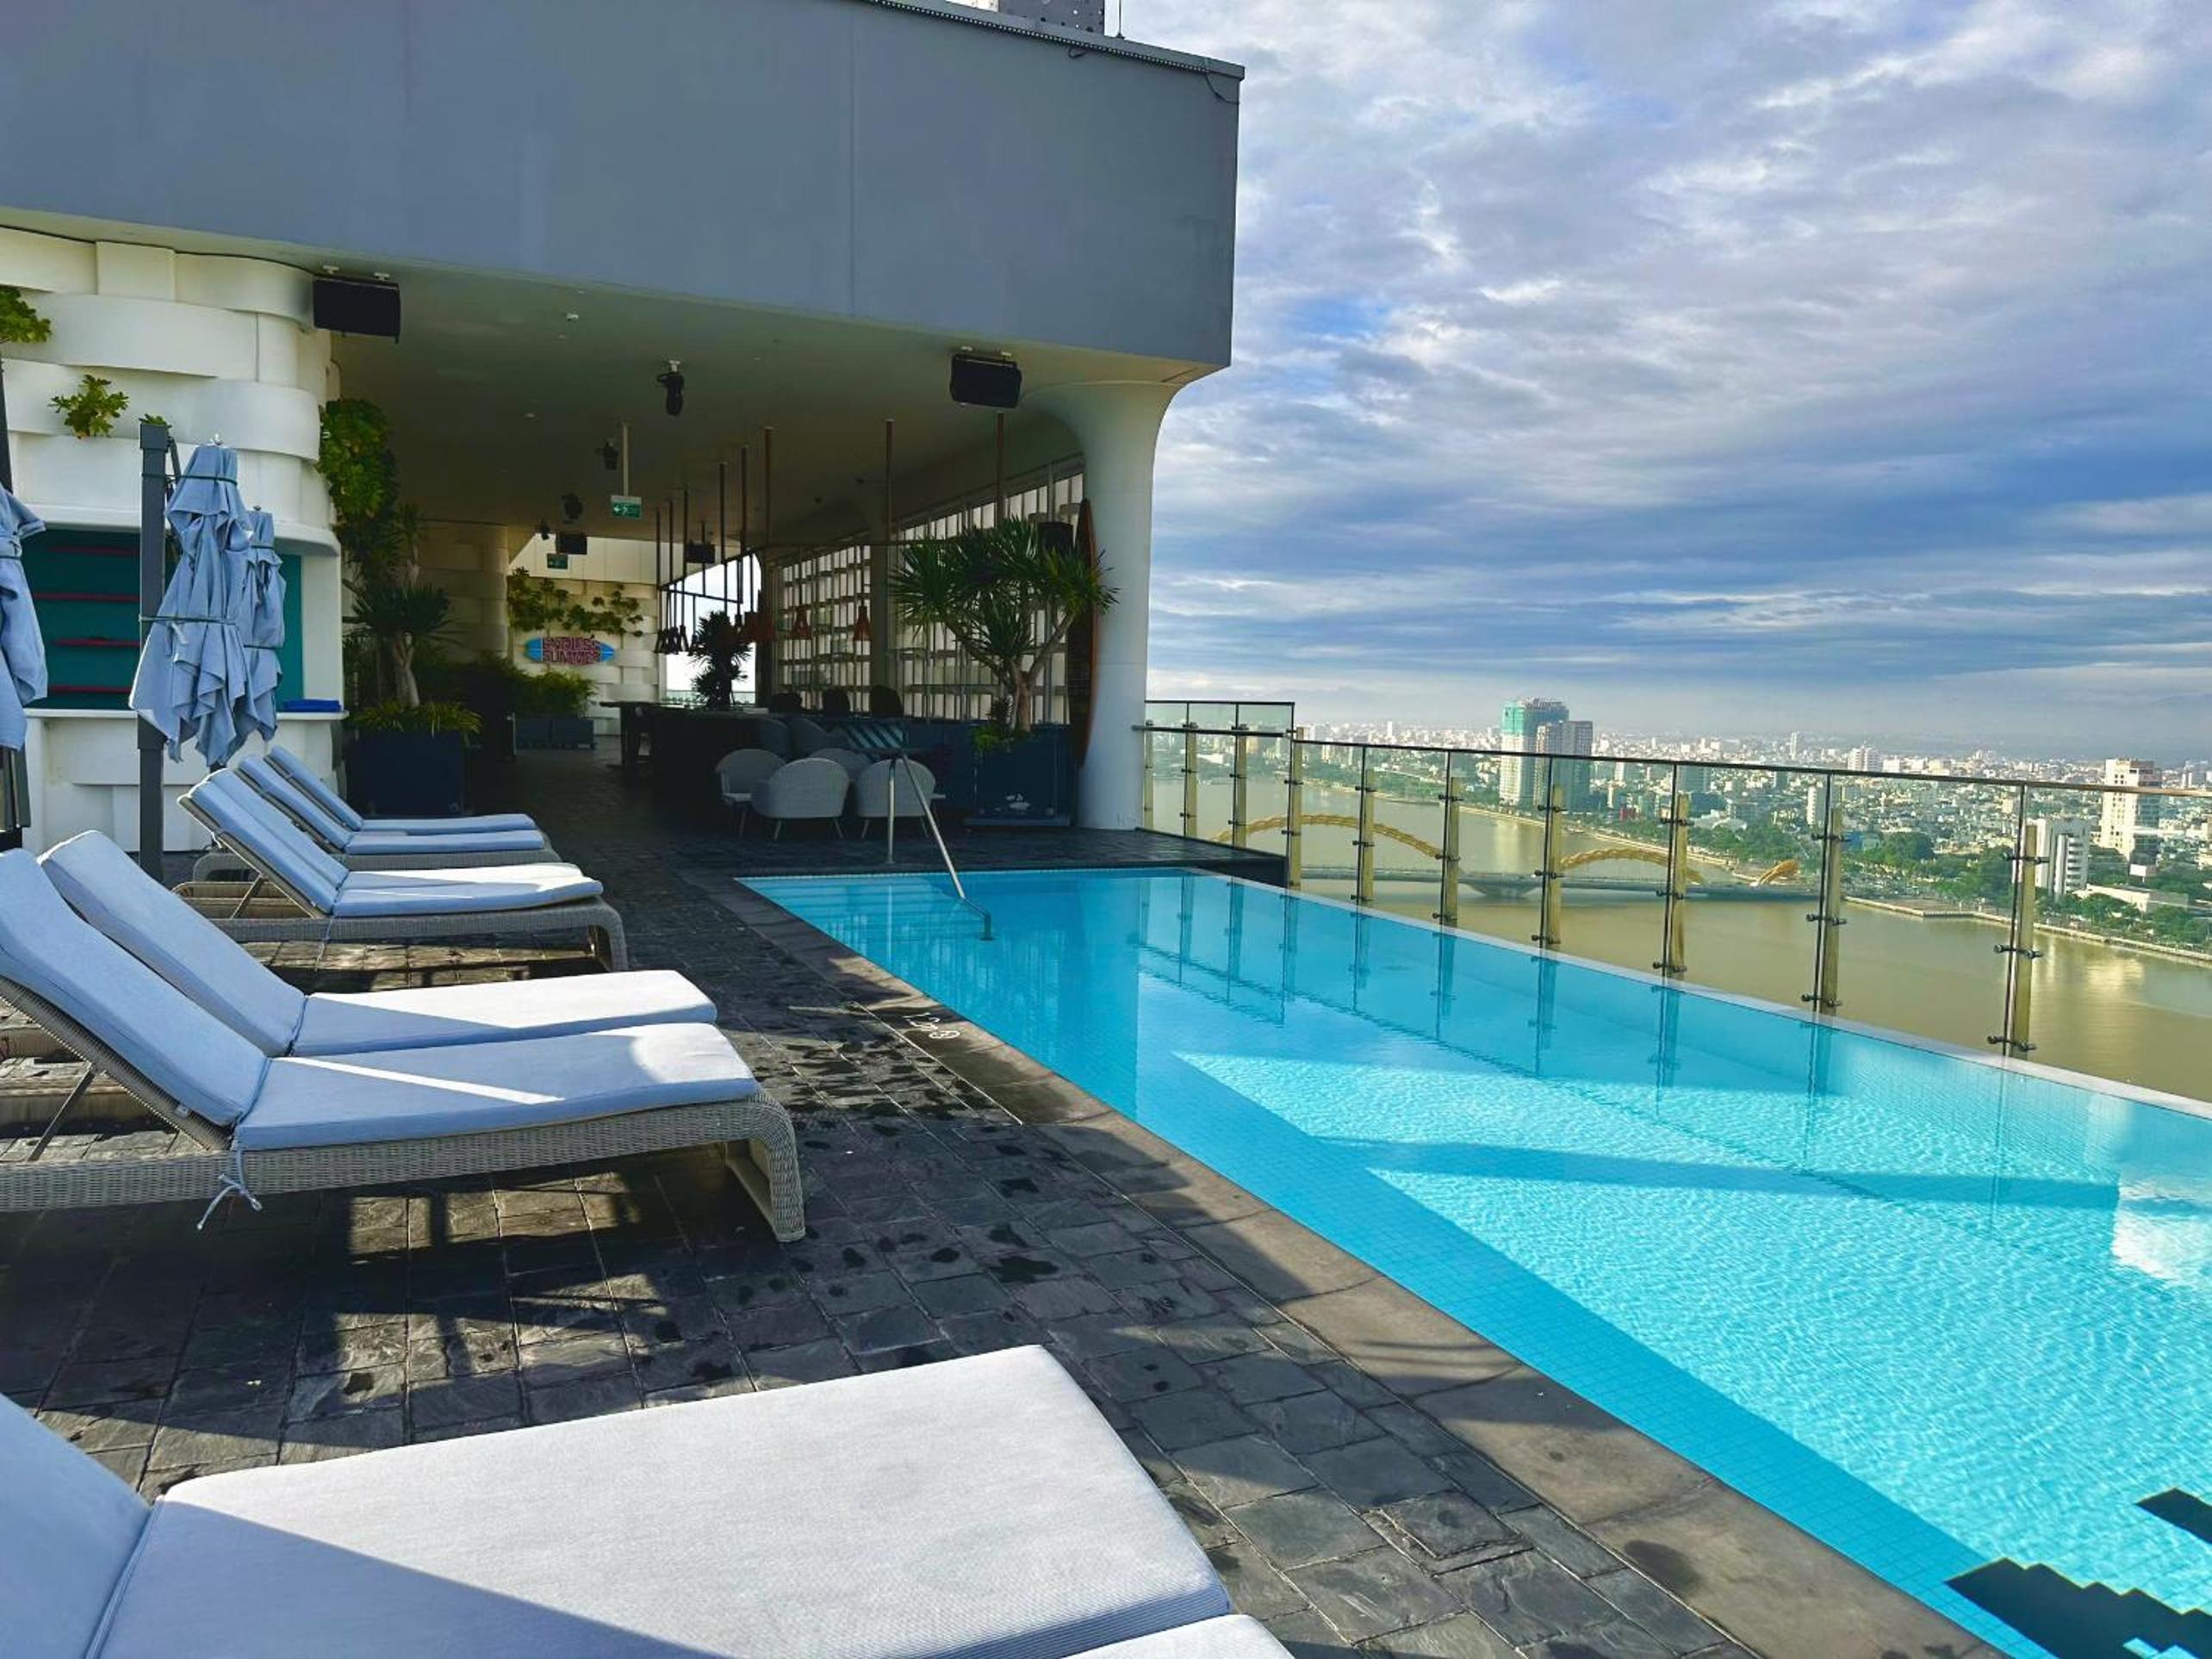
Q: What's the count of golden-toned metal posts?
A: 10